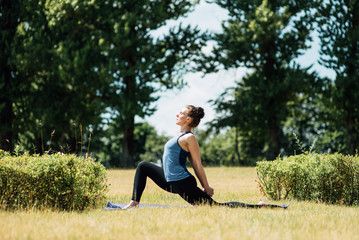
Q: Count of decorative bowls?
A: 0